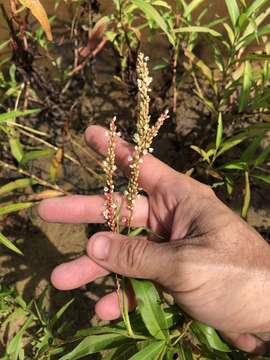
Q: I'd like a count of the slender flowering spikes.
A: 3